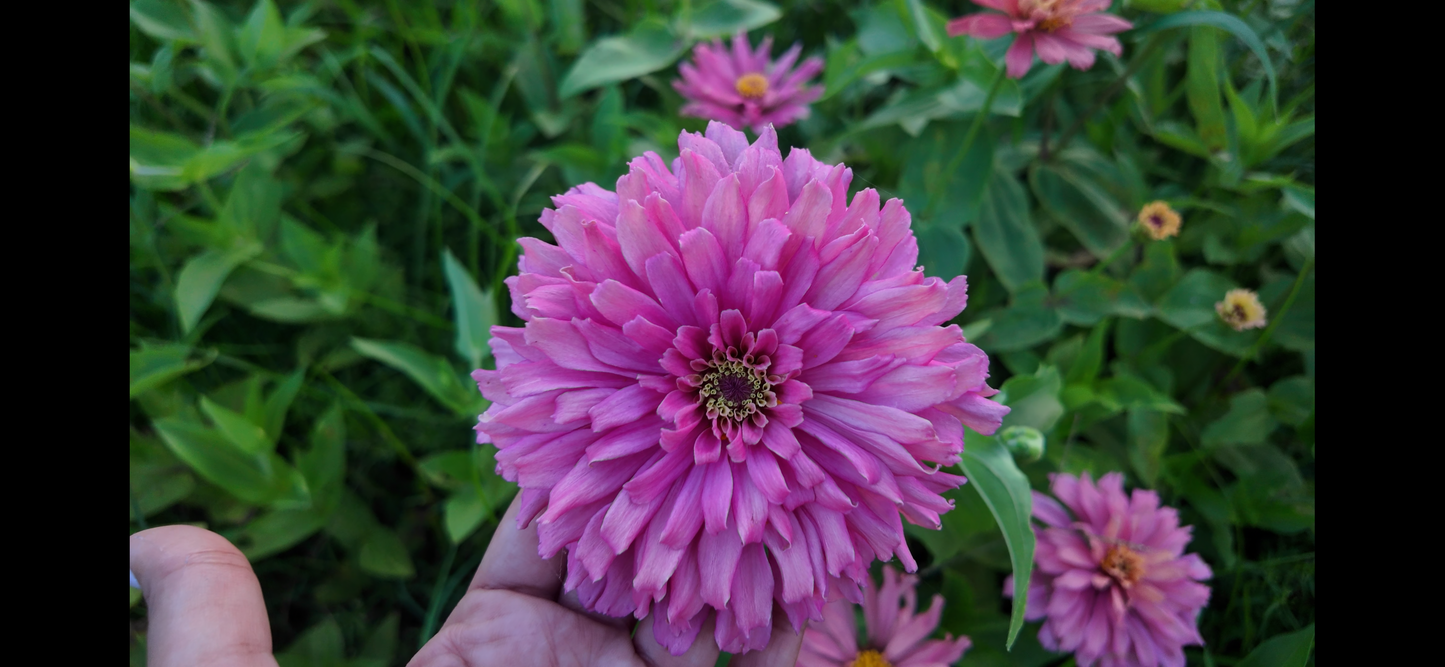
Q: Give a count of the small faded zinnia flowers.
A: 2